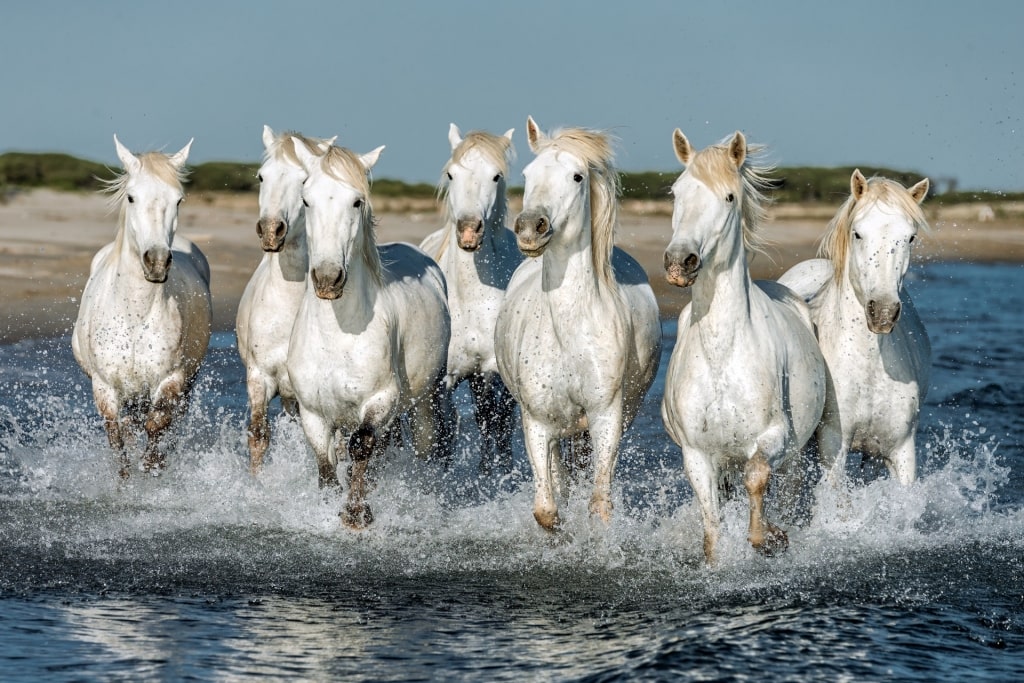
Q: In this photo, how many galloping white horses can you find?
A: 7